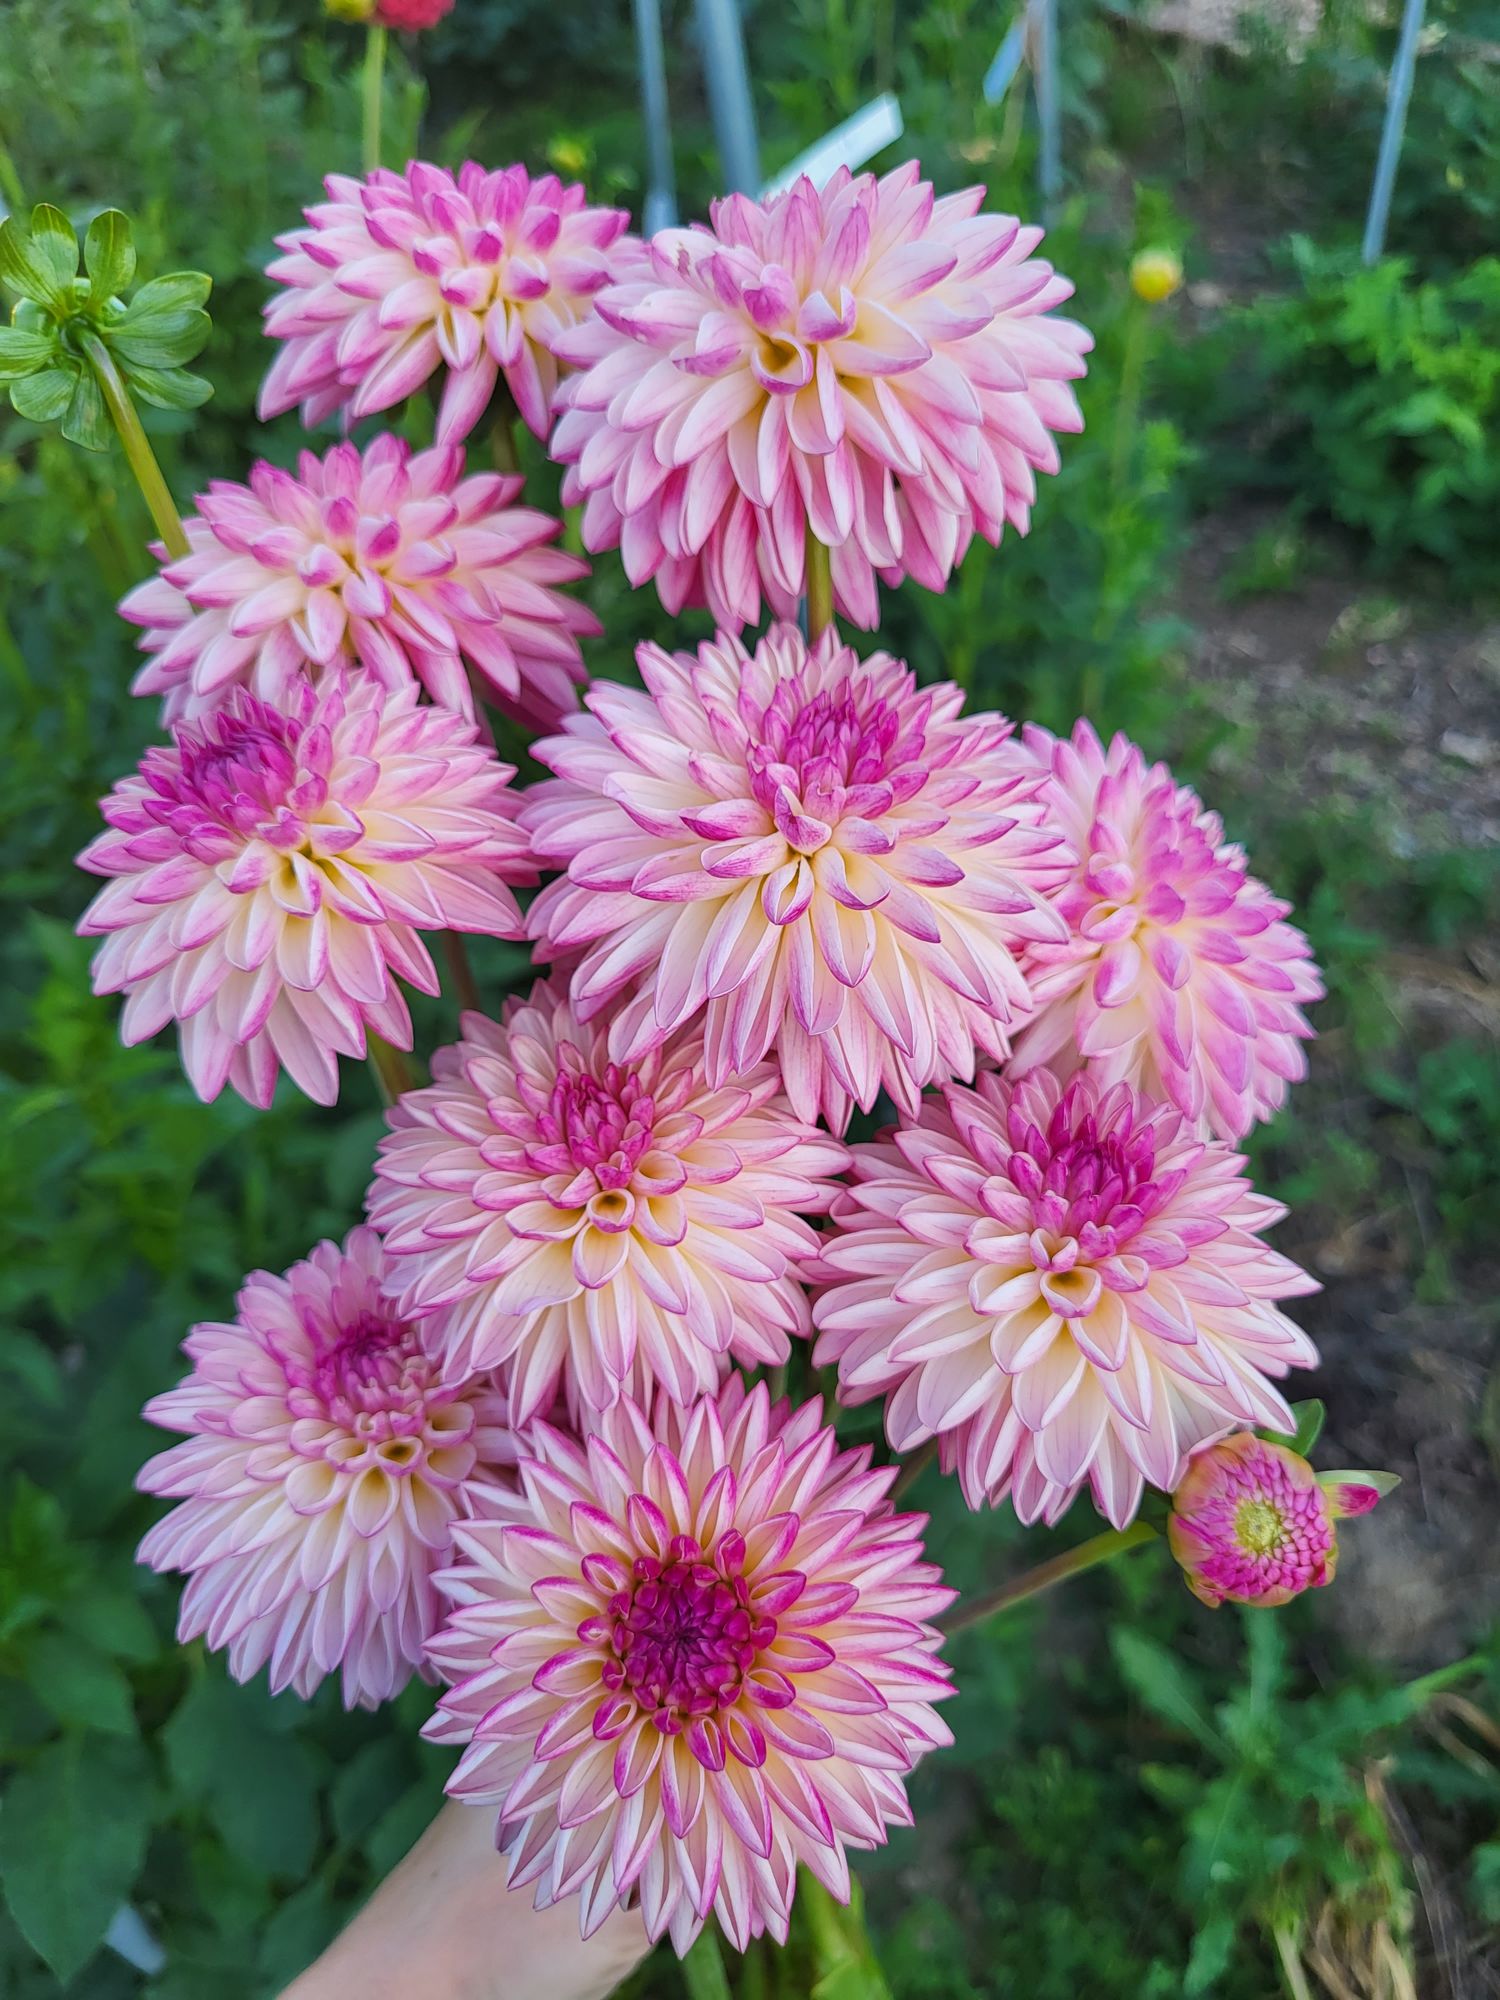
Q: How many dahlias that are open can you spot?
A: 10